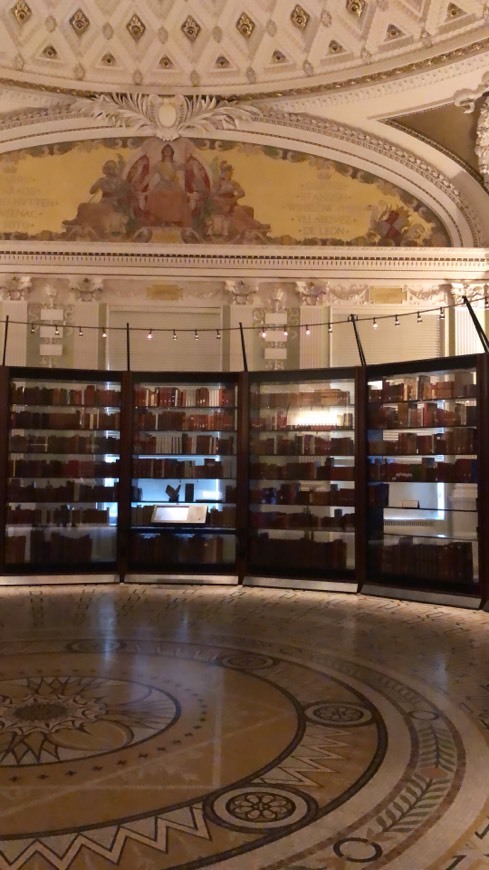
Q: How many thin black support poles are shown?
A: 5